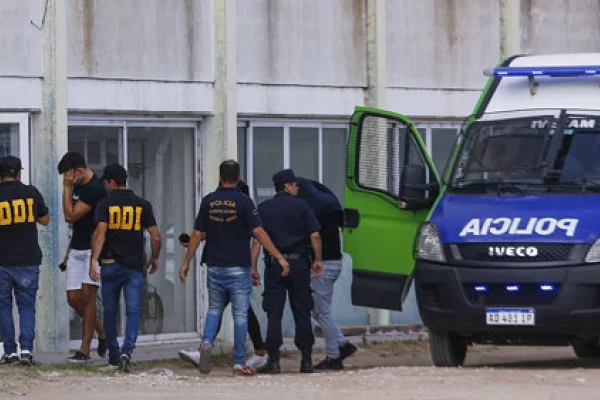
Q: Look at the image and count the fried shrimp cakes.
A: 0